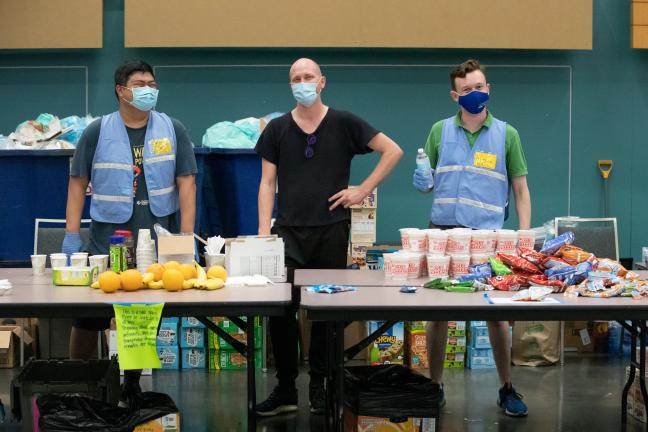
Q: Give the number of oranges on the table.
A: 7